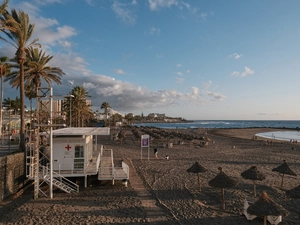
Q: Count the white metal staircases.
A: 1